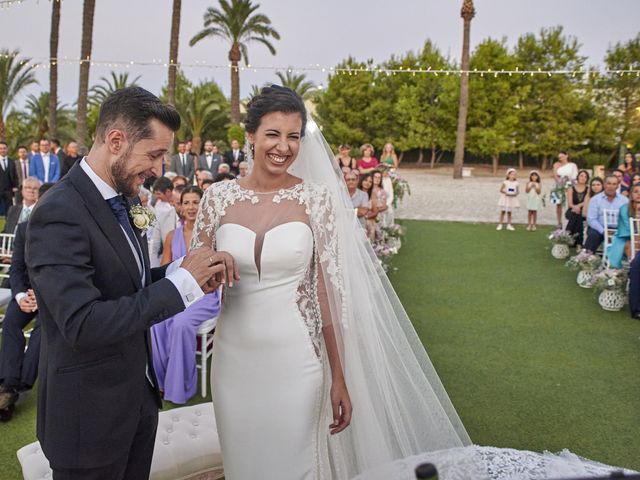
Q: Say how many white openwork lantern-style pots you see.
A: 3